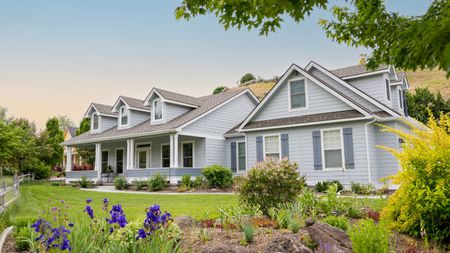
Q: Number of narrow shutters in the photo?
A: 5